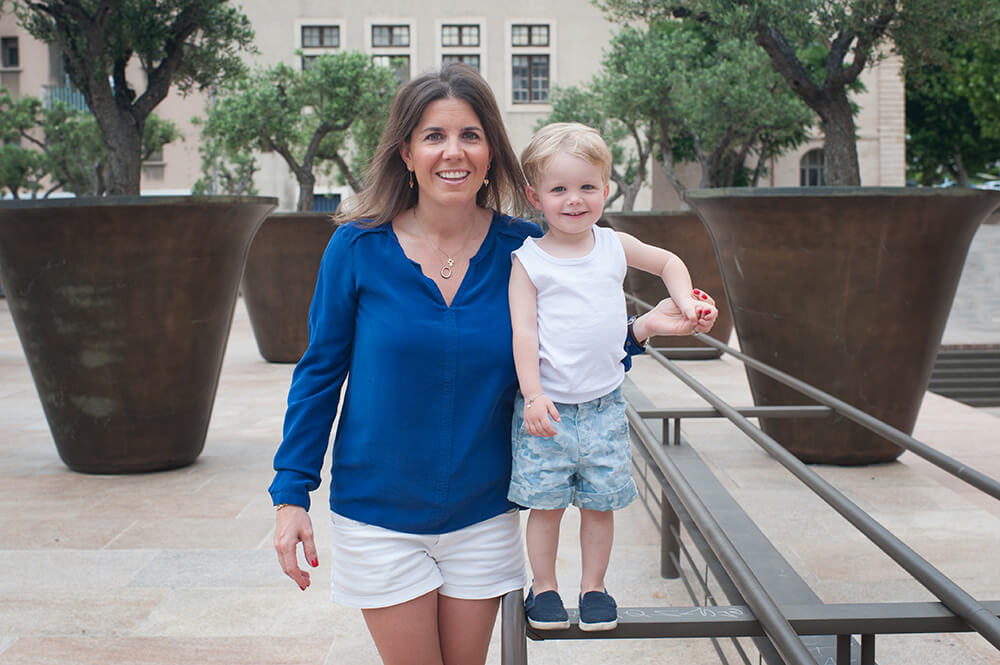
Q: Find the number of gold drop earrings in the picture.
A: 2